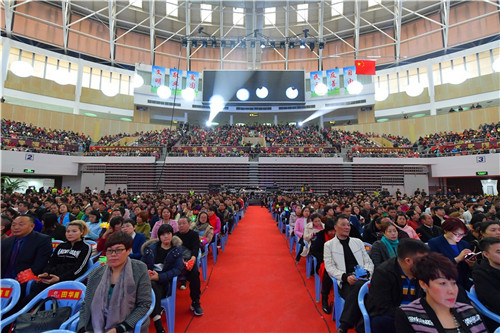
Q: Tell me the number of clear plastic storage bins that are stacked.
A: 0